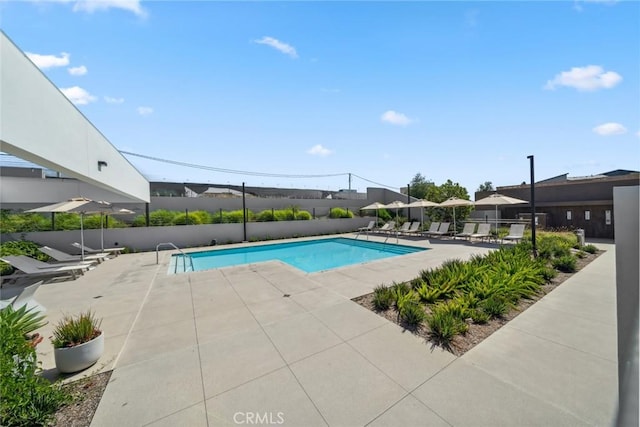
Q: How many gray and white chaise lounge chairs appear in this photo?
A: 14